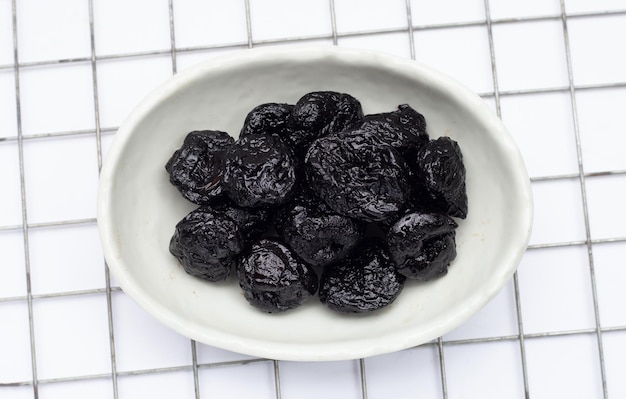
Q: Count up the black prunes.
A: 13